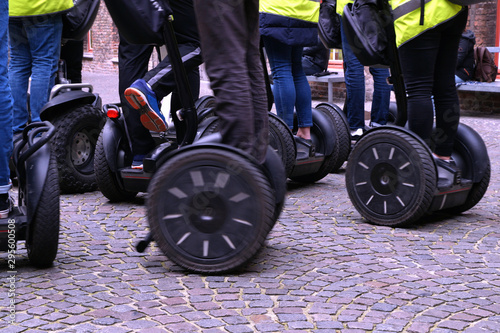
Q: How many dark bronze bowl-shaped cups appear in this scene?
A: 0